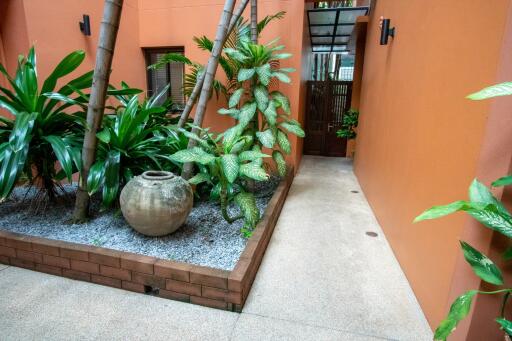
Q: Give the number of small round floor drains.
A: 2